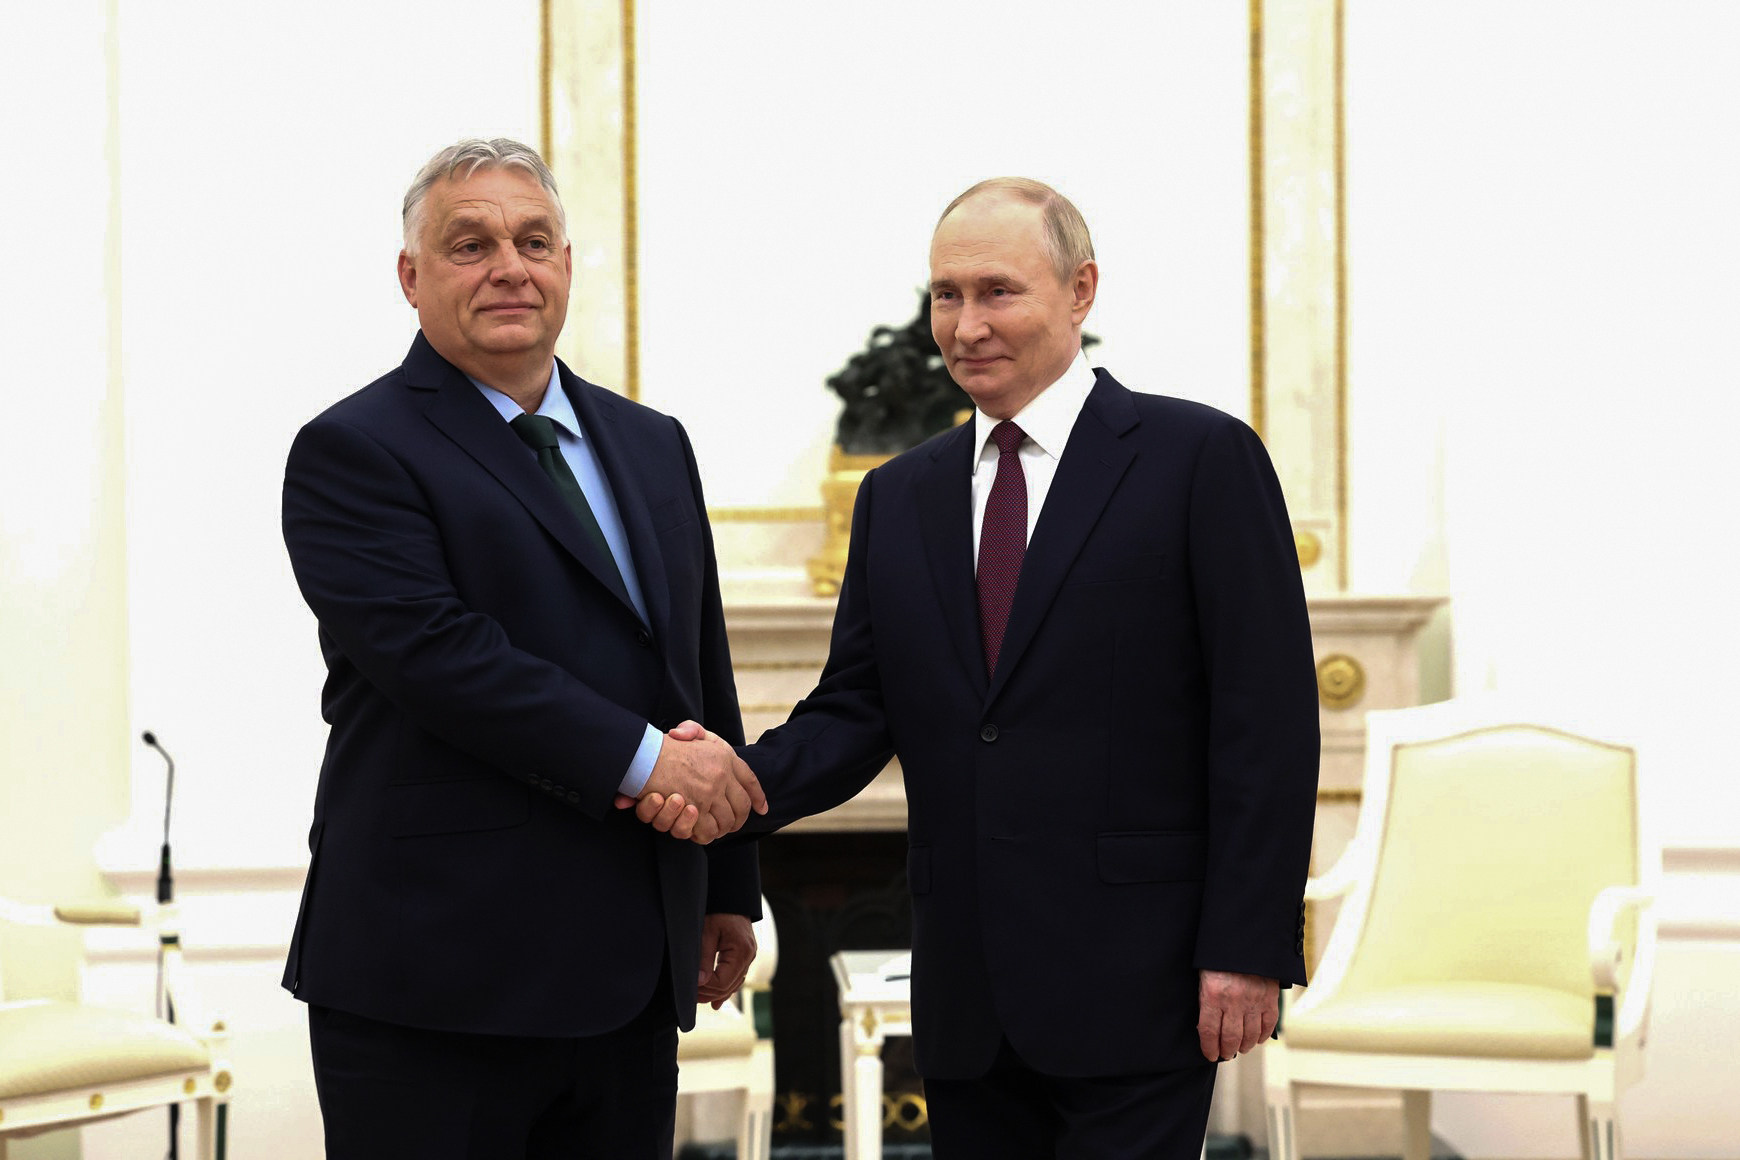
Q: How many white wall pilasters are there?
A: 2